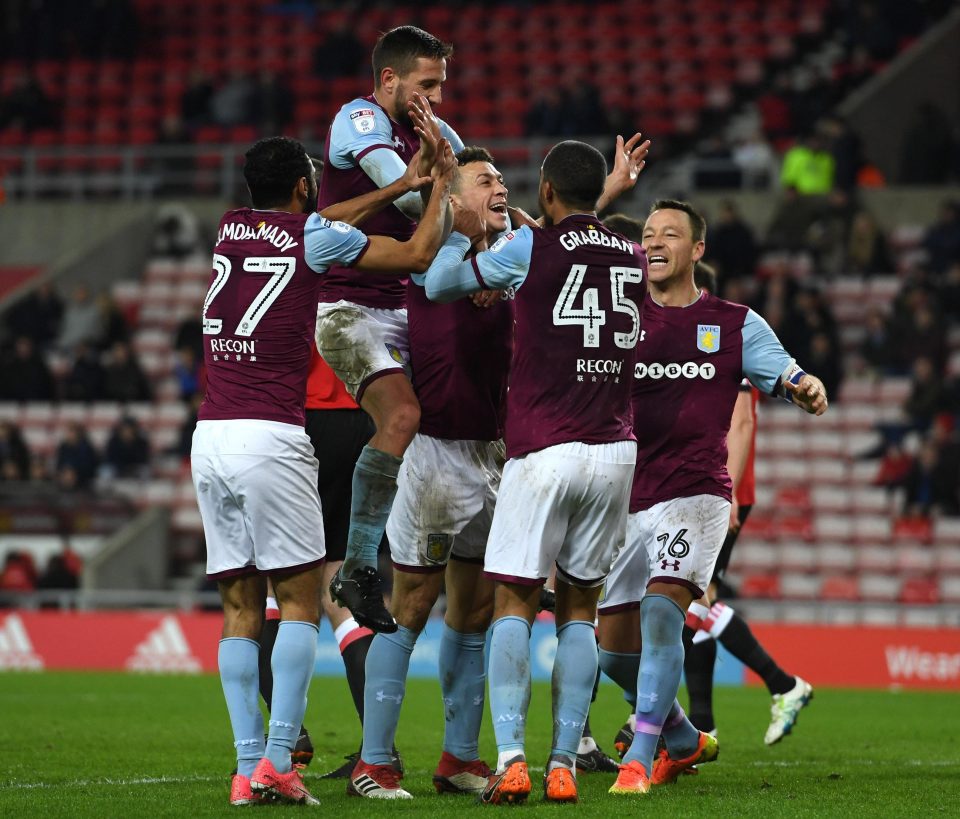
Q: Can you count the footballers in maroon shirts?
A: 5